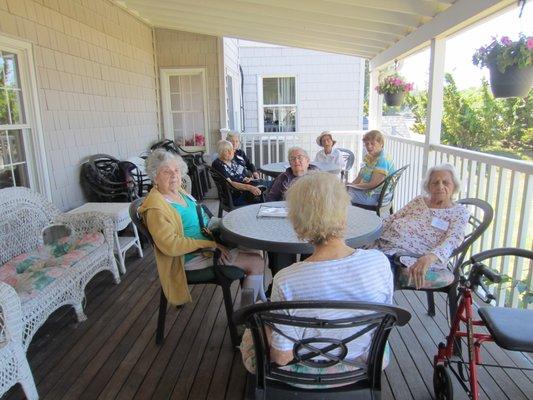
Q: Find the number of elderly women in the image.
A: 8